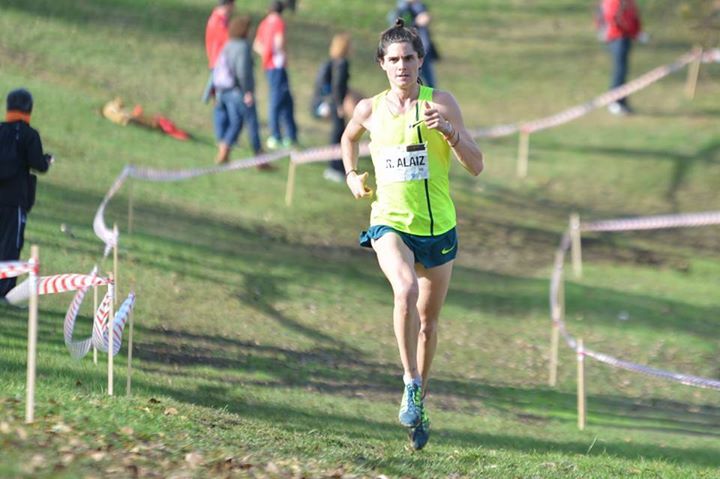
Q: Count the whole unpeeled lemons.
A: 0